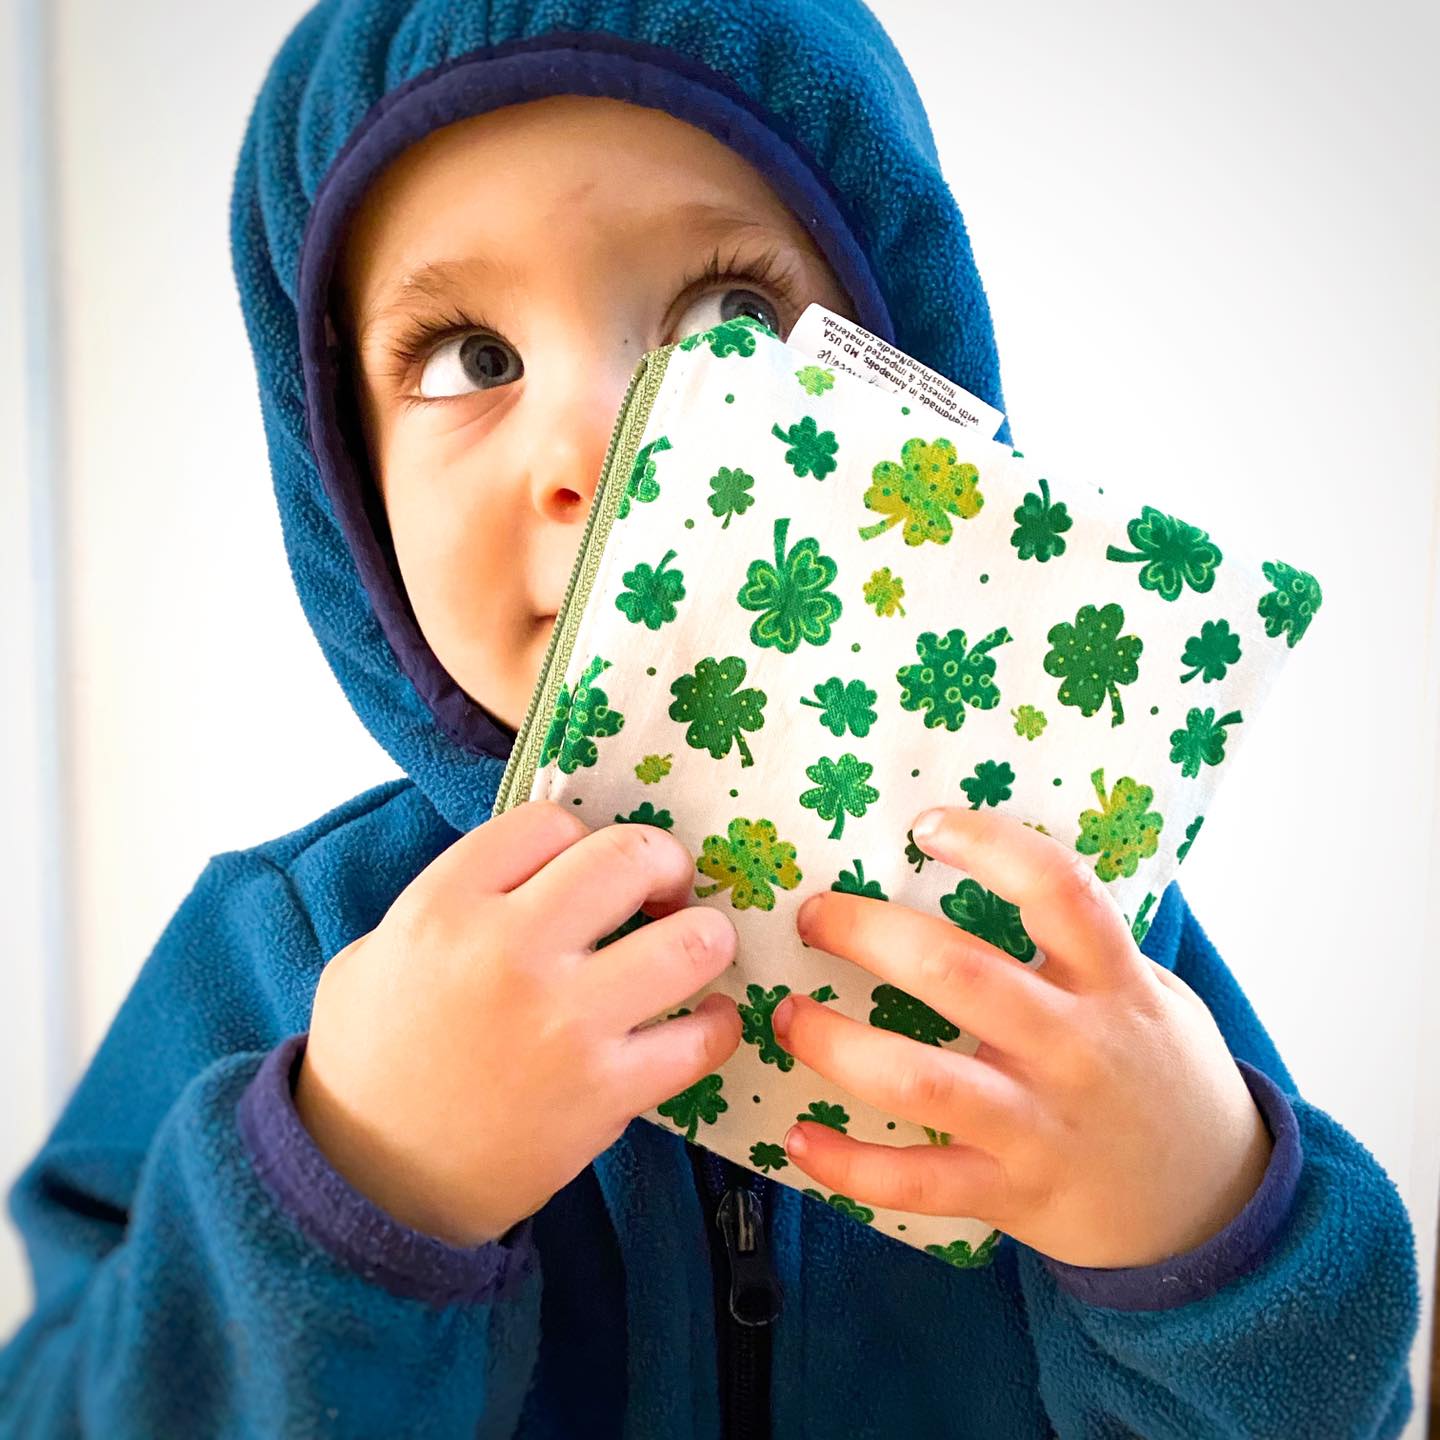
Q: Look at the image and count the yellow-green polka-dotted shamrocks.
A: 3